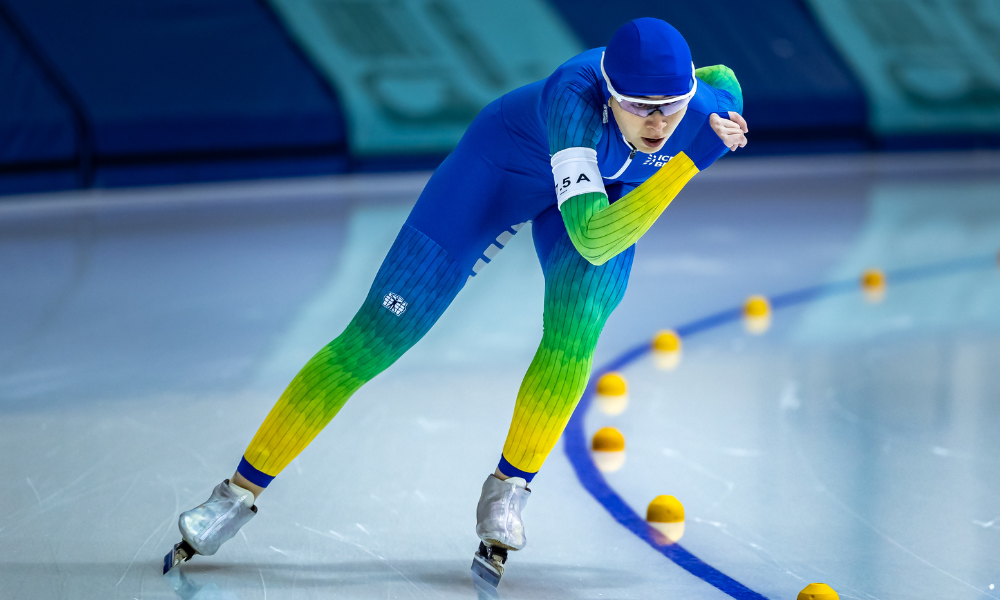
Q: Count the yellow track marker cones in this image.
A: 7